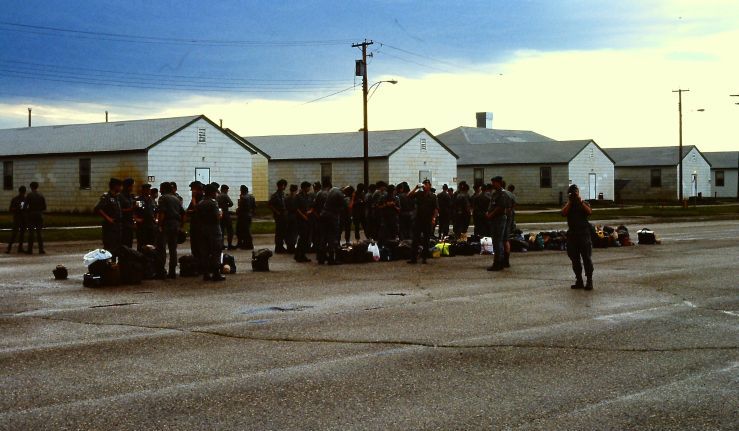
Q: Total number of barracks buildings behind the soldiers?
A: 5